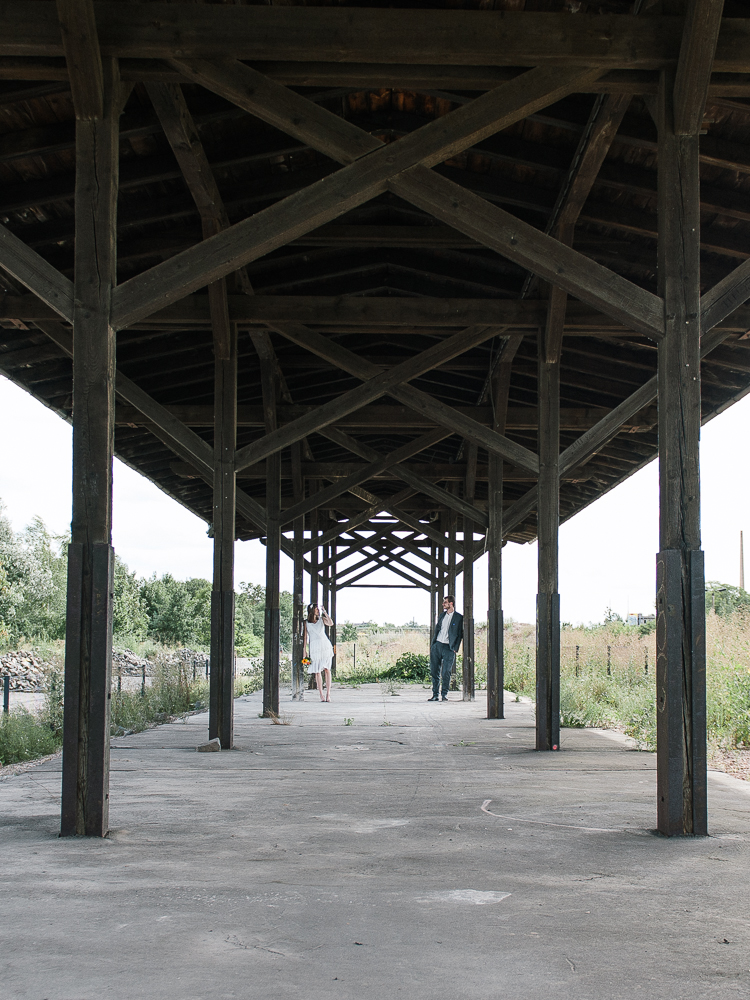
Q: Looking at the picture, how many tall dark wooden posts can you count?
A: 14